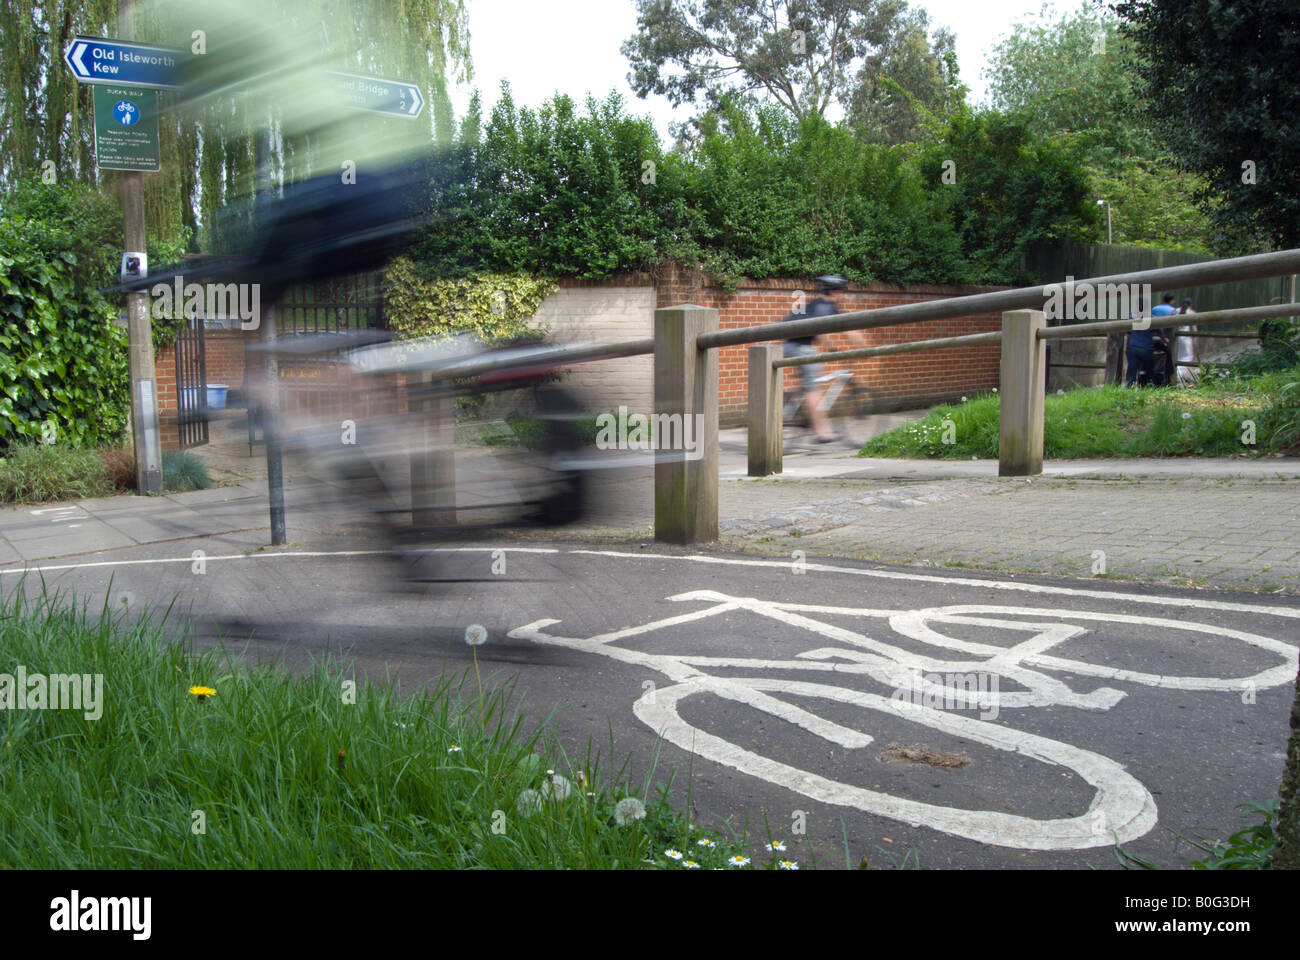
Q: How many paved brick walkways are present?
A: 1